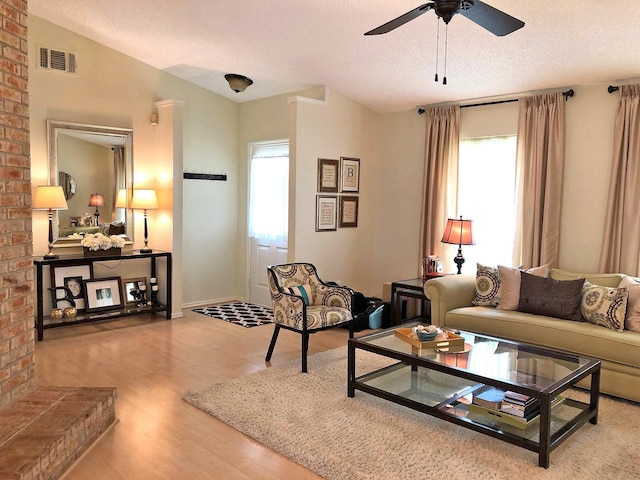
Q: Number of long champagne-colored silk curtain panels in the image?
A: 3